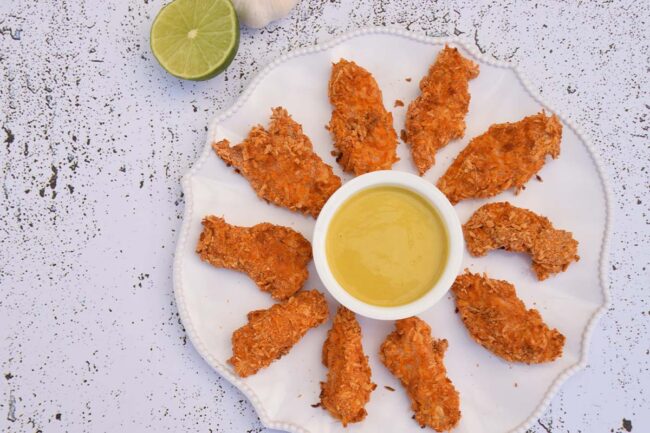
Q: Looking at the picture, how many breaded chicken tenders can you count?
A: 10